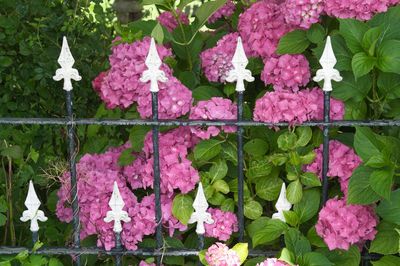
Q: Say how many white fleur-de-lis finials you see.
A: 8